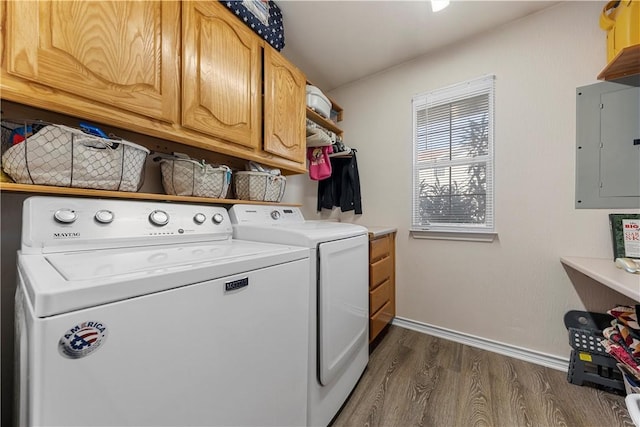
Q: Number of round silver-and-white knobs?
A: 6